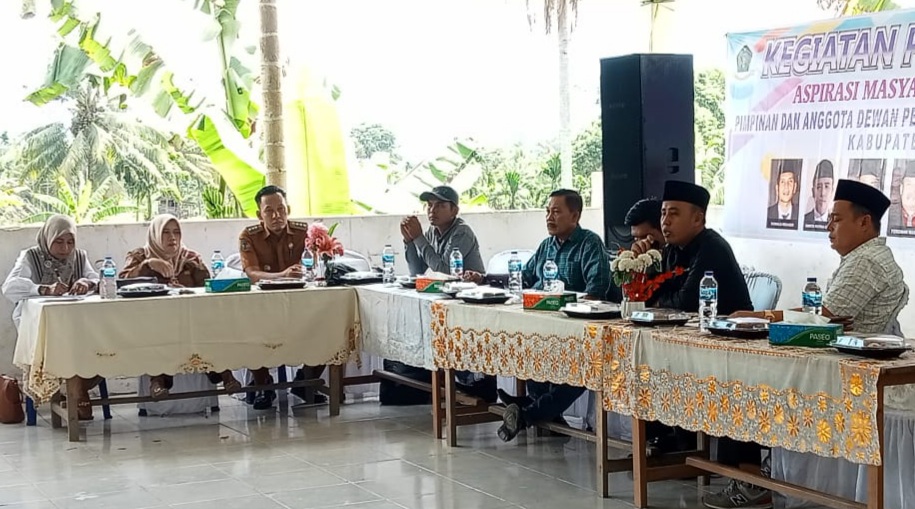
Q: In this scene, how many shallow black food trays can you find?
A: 10